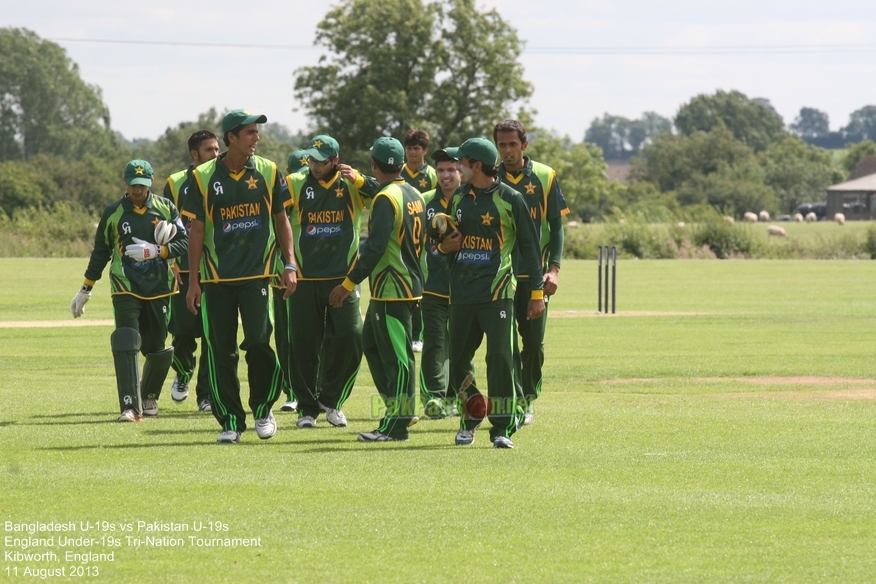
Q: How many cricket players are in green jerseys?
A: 10